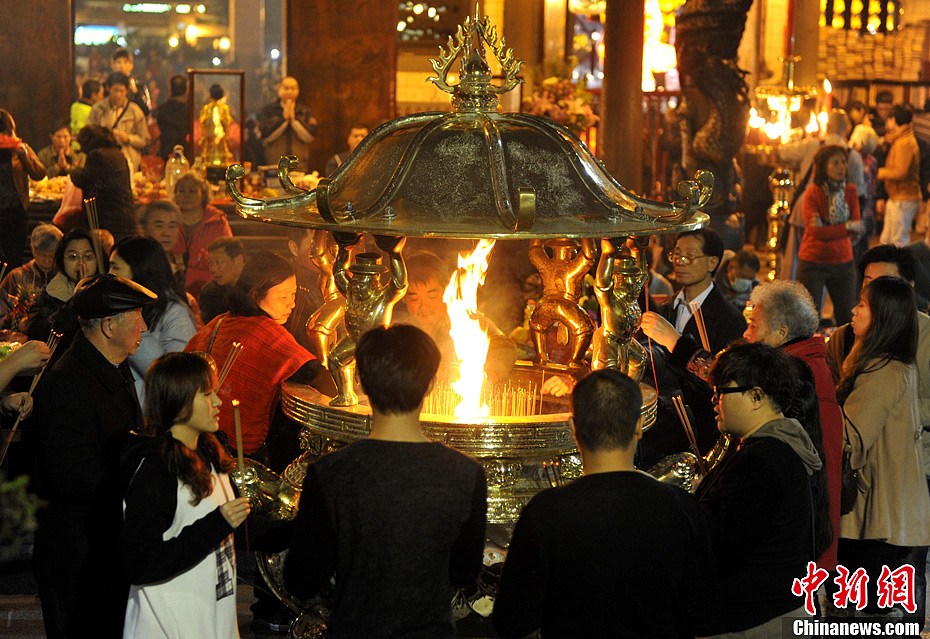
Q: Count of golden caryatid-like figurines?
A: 4